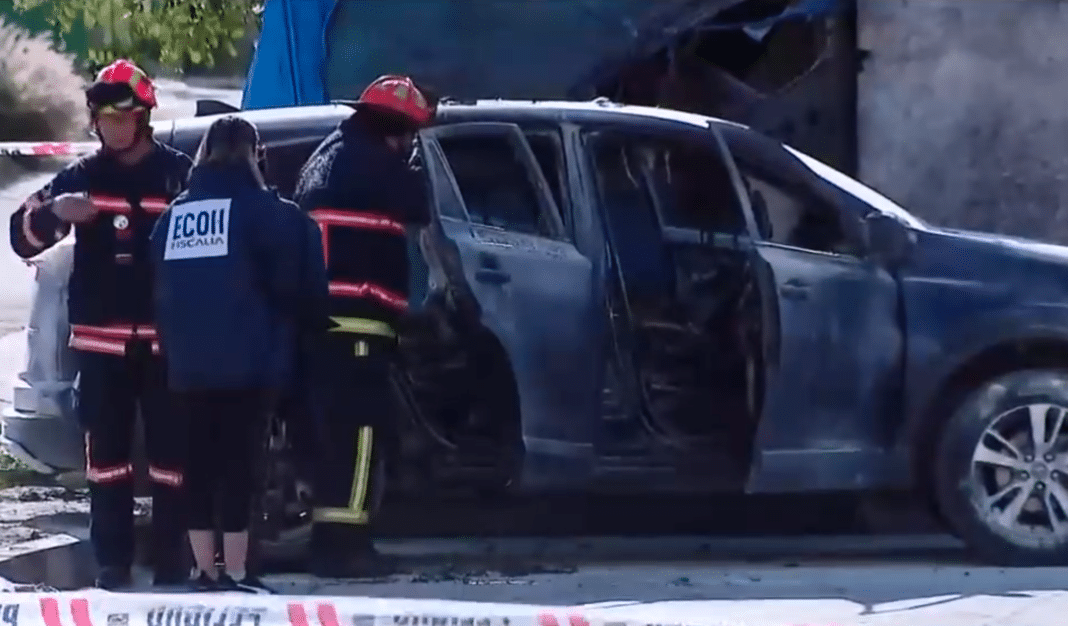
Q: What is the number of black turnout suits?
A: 2